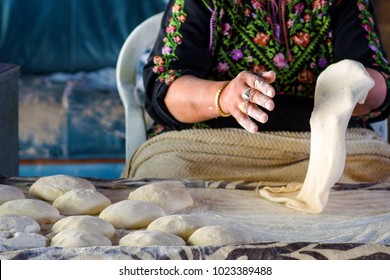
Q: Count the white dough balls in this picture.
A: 13